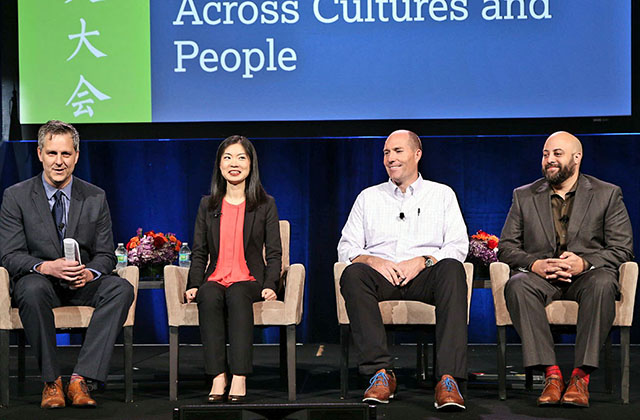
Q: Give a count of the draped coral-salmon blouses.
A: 1